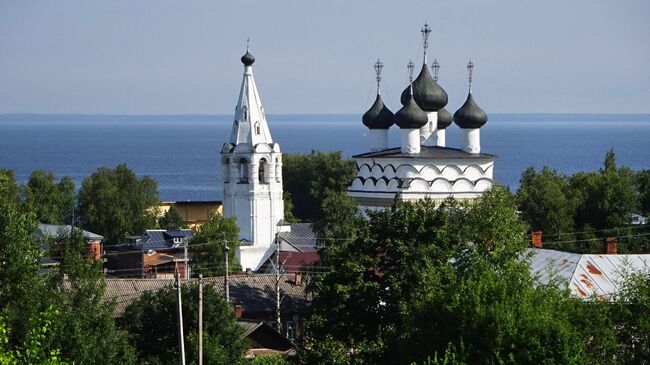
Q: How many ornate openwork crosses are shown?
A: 5